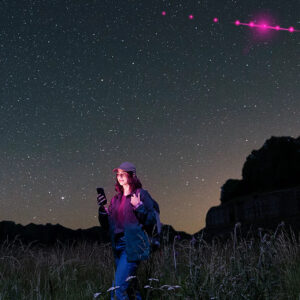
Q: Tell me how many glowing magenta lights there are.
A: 8